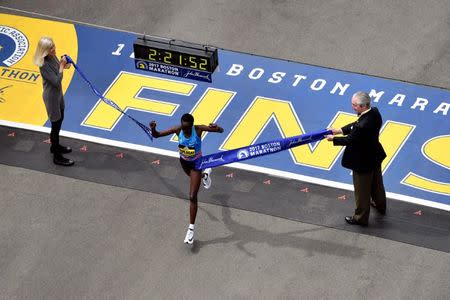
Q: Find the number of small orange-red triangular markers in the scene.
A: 10